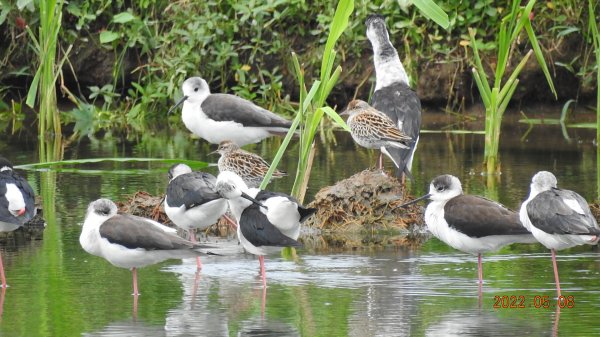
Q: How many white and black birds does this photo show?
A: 8